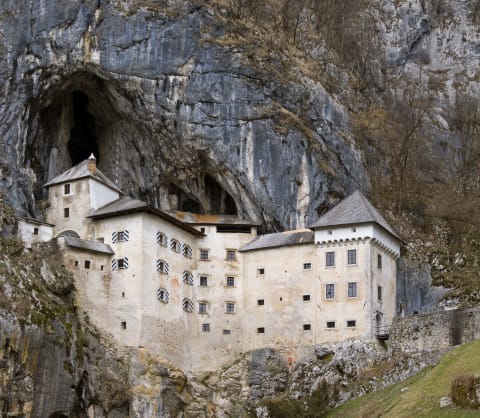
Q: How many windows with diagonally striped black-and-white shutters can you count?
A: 9